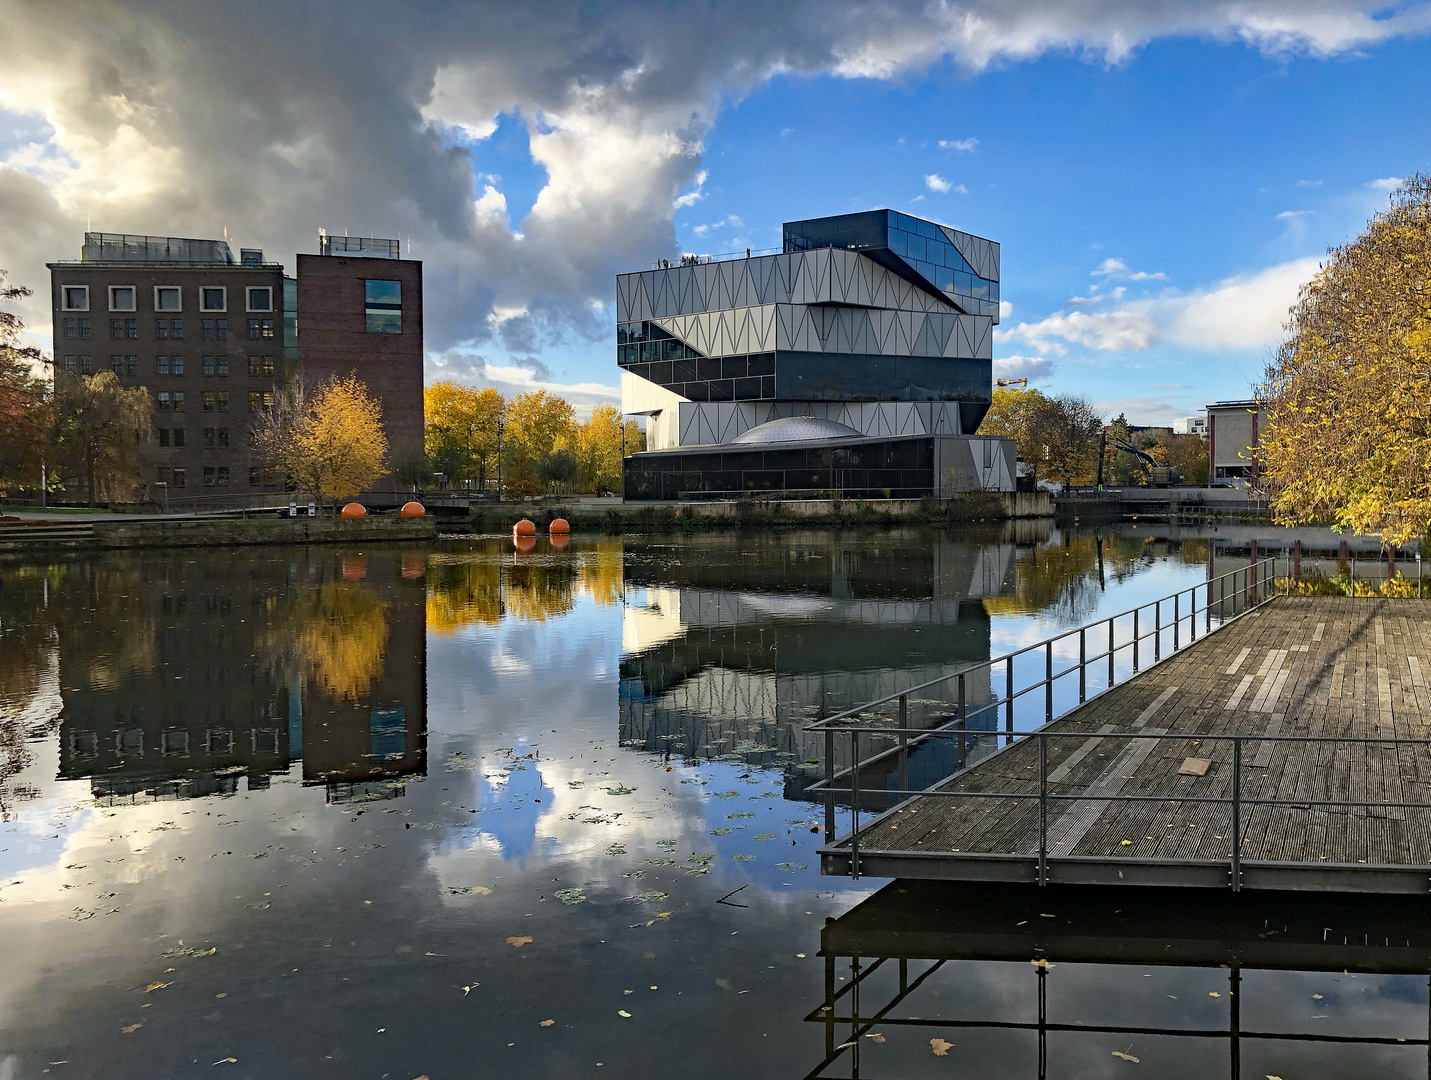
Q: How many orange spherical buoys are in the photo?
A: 4